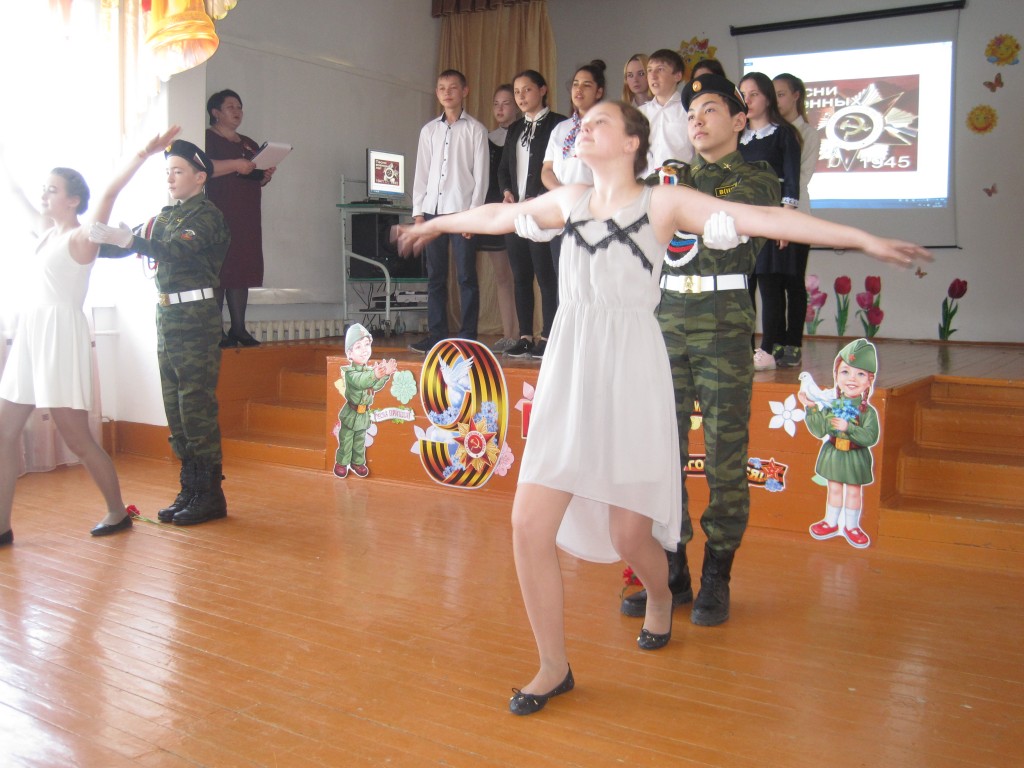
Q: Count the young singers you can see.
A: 9